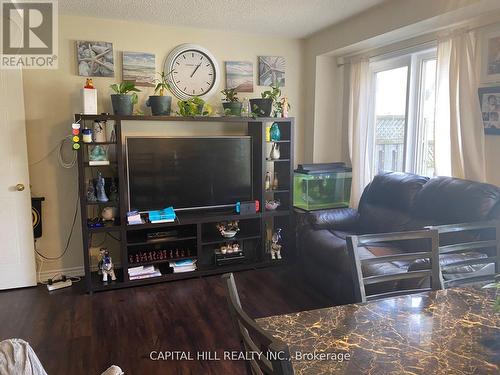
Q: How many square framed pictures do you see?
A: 4